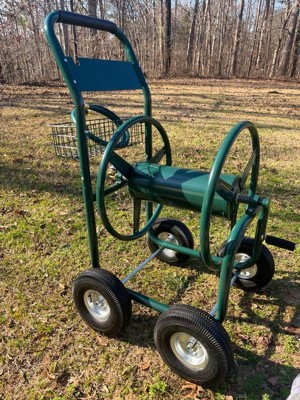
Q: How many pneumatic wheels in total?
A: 4